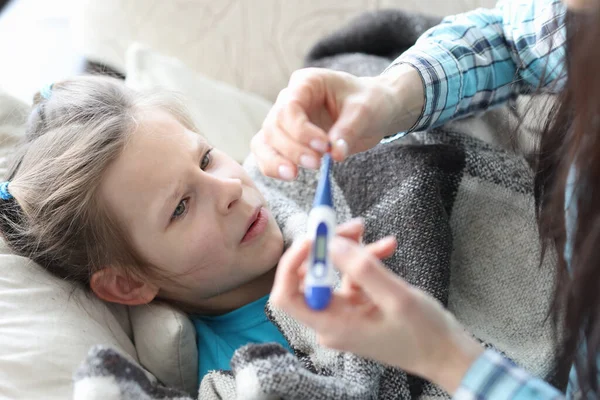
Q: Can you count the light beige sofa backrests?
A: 1